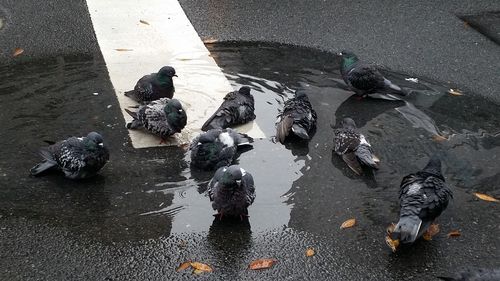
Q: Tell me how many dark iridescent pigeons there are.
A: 10